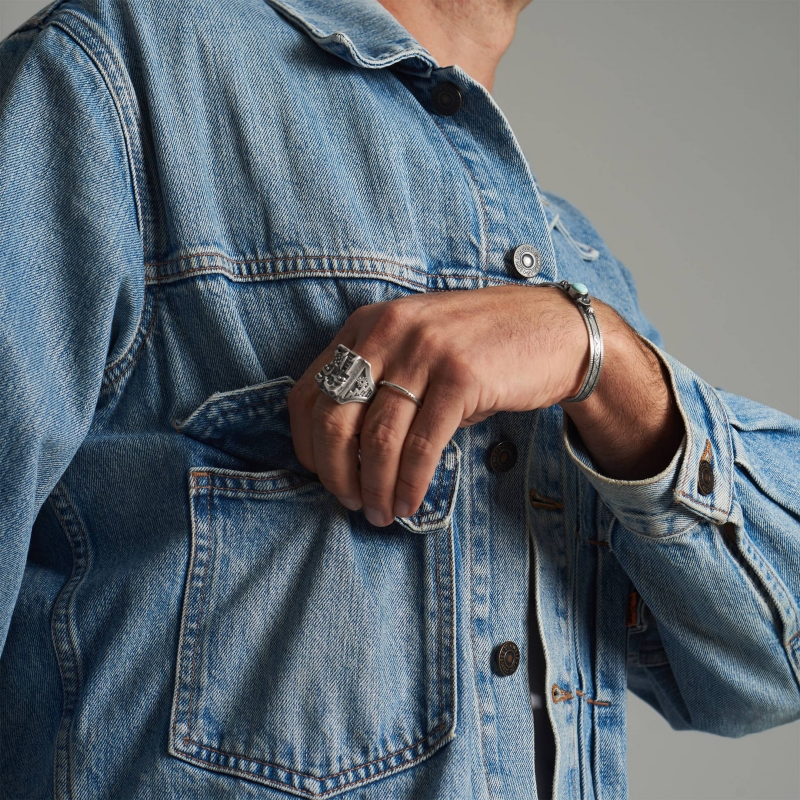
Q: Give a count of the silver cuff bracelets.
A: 1